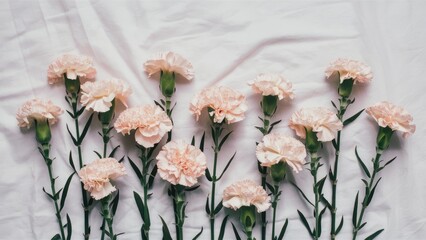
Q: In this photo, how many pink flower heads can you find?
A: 14